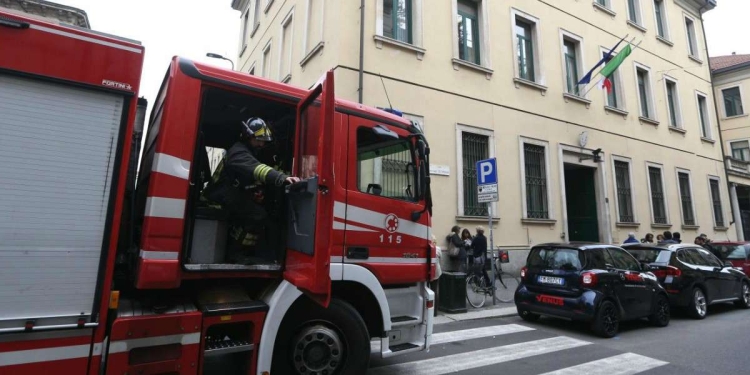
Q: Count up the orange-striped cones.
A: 0